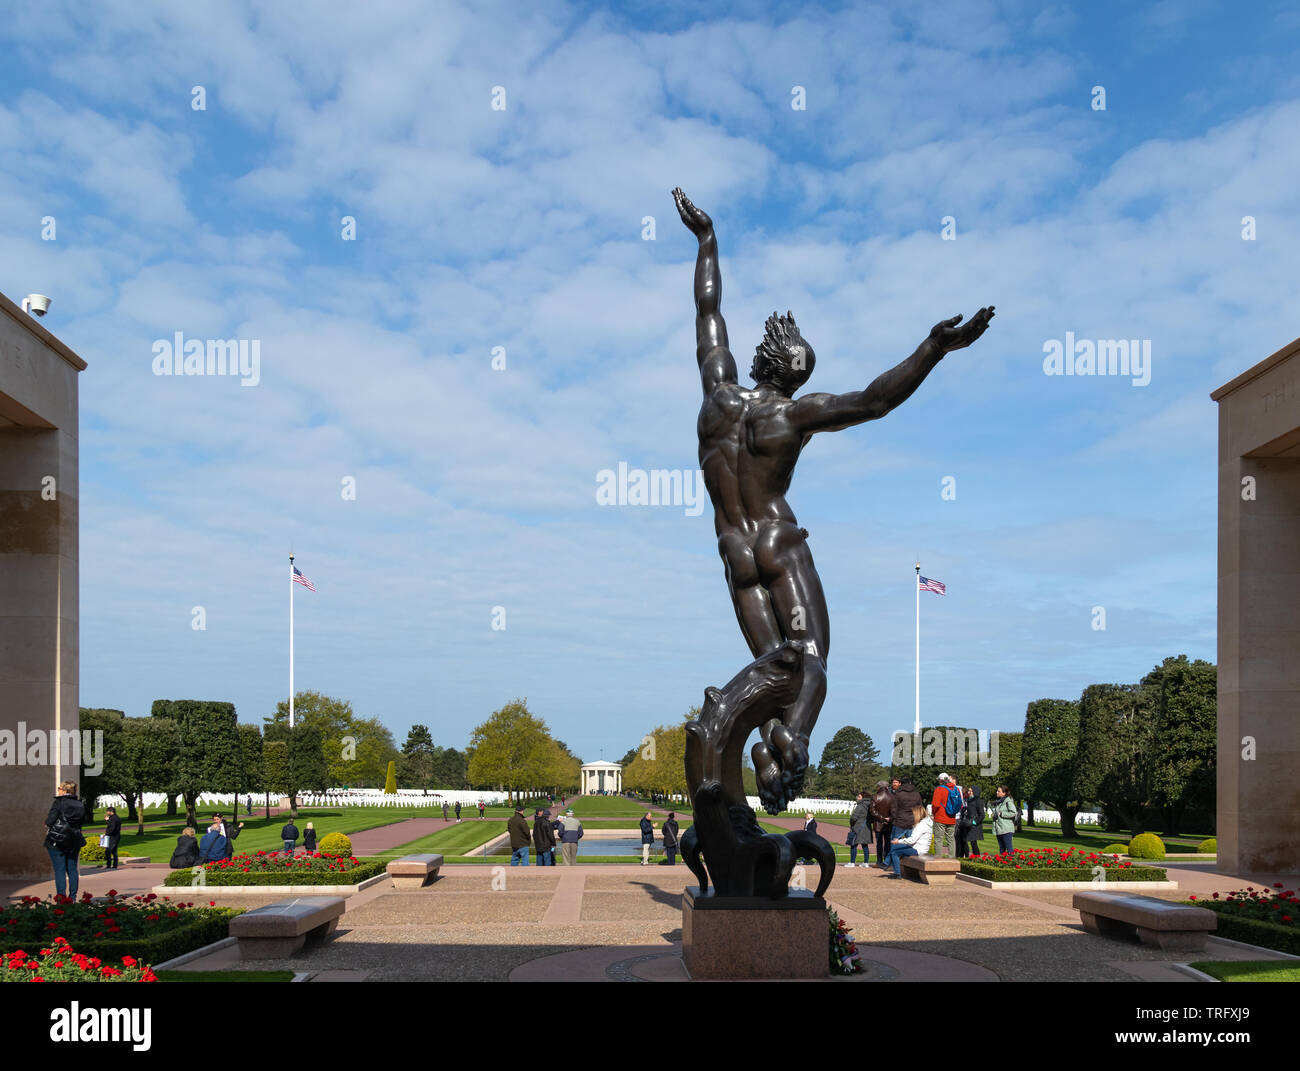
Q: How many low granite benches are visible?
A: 4